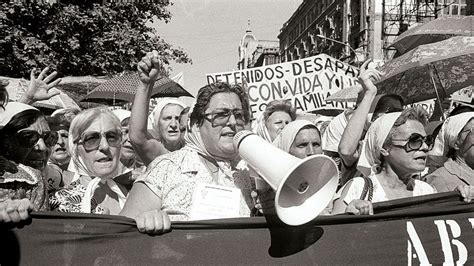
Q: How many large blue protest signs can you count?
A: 0